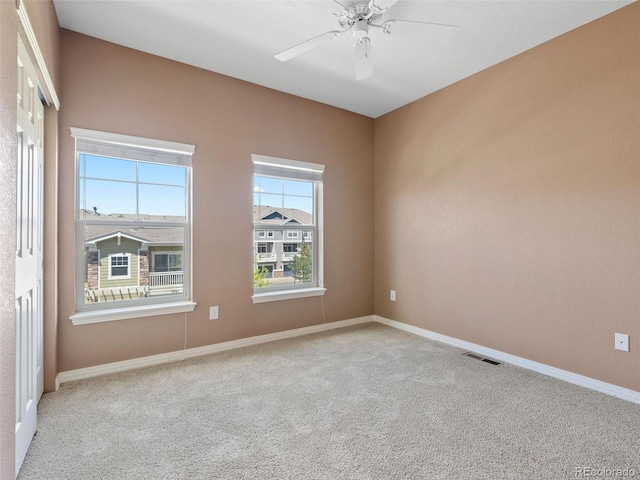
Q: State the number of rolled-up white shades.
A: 2